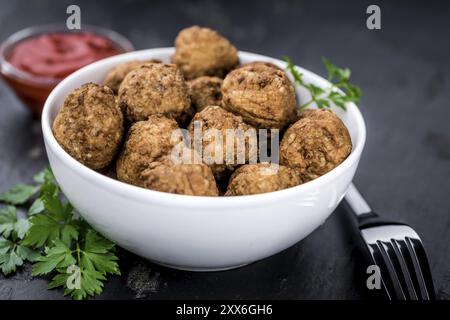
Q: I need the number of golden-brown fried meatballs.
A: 11